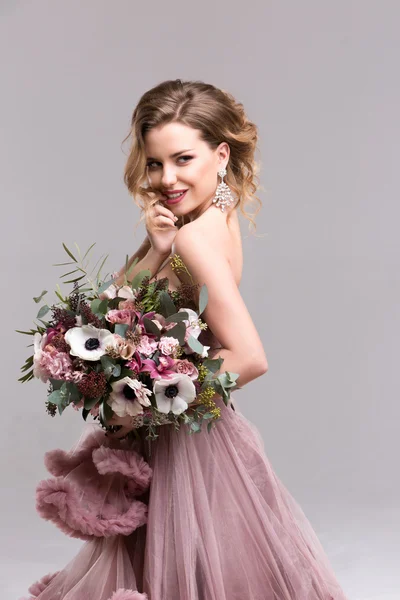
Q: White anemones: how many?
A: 3